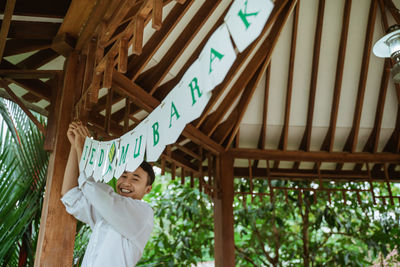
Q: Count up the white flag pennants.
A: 11